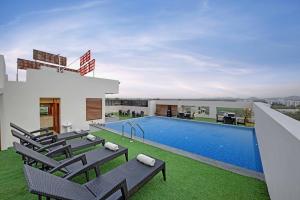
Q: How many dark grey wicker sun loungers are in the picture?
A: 4